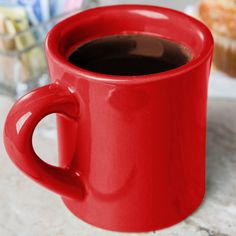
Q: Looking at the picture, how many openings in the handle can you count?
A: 1